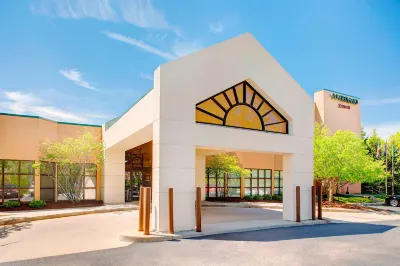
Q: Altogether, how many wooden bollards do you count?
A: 7